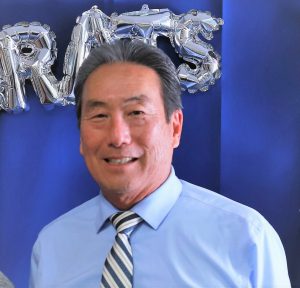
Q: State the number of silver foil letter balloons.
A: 4